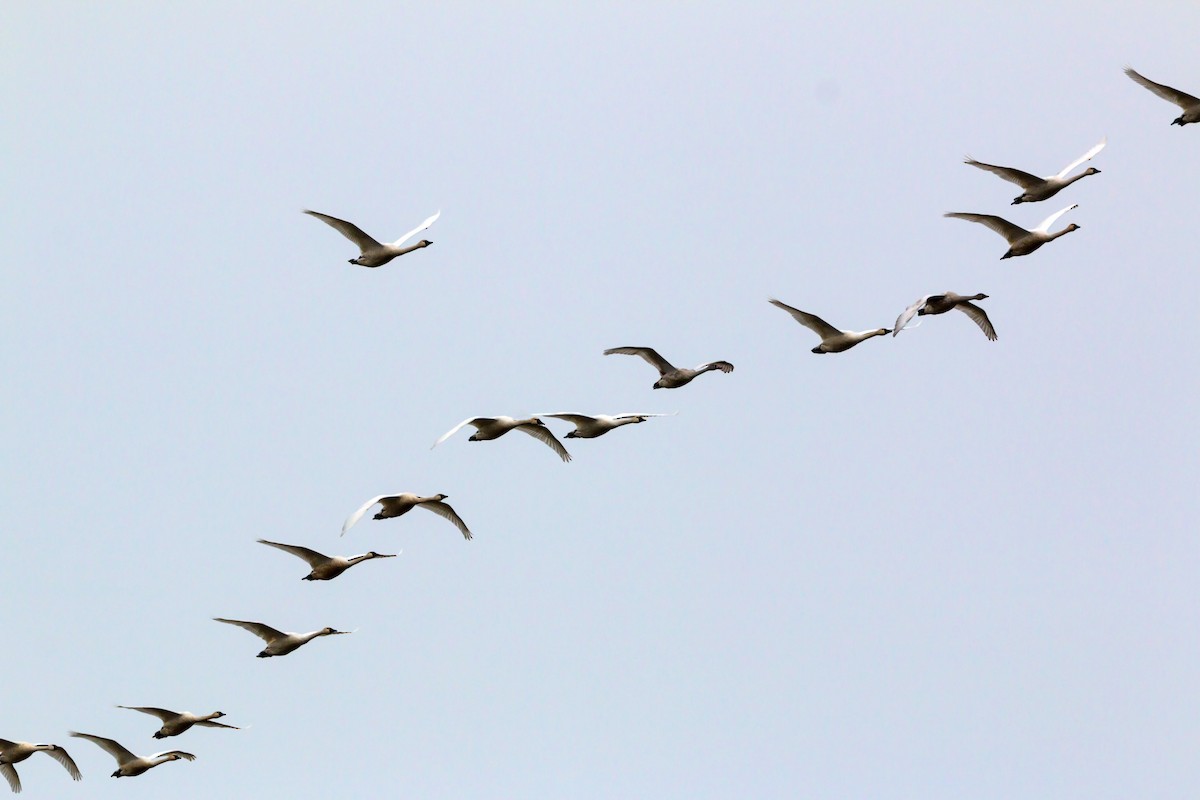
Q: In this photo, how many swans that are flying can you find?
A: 15